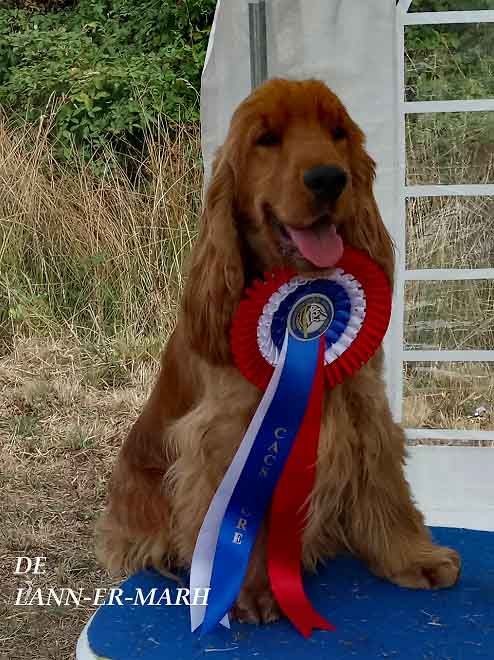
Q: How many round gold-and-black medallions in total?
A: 1